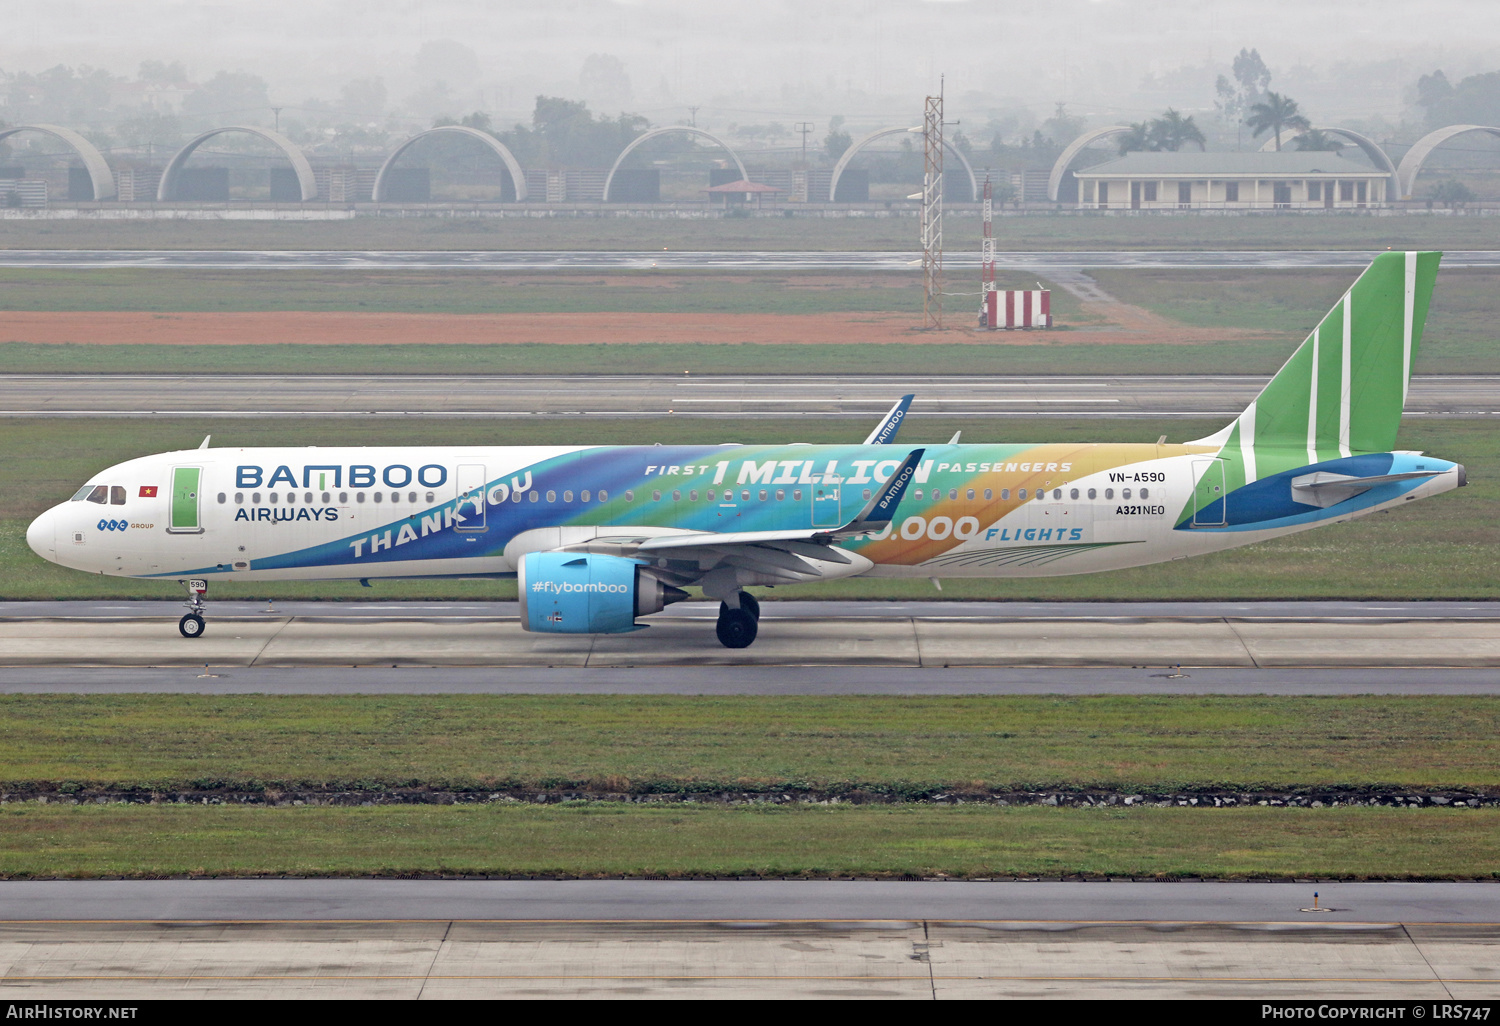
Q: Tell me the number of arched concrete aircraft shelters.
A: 8